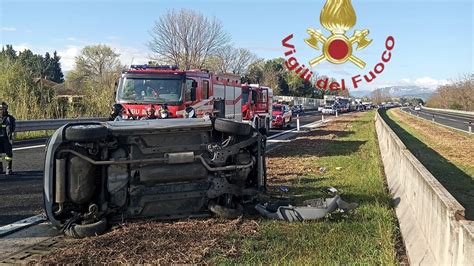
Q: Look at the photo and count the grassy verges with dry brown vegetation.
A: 2